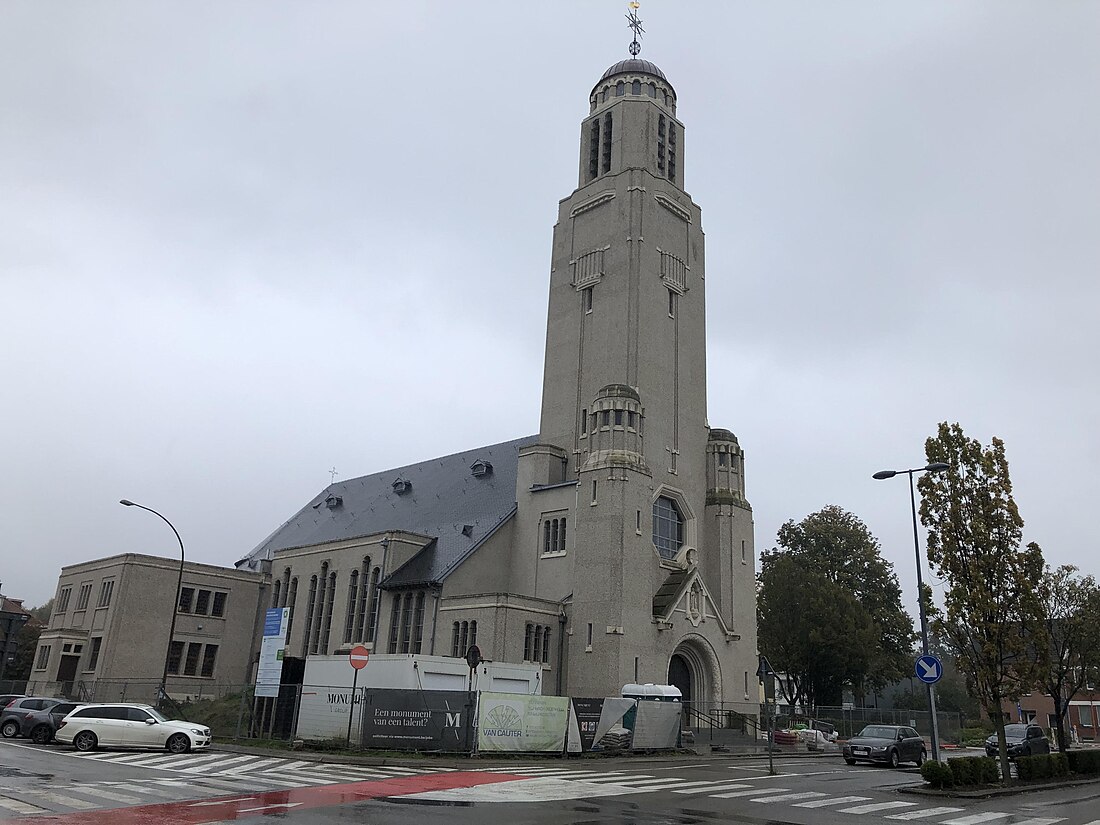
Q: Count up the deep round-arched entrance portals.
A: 1